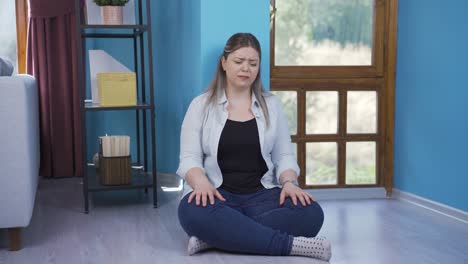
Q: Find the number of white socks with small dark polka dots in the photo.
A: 2